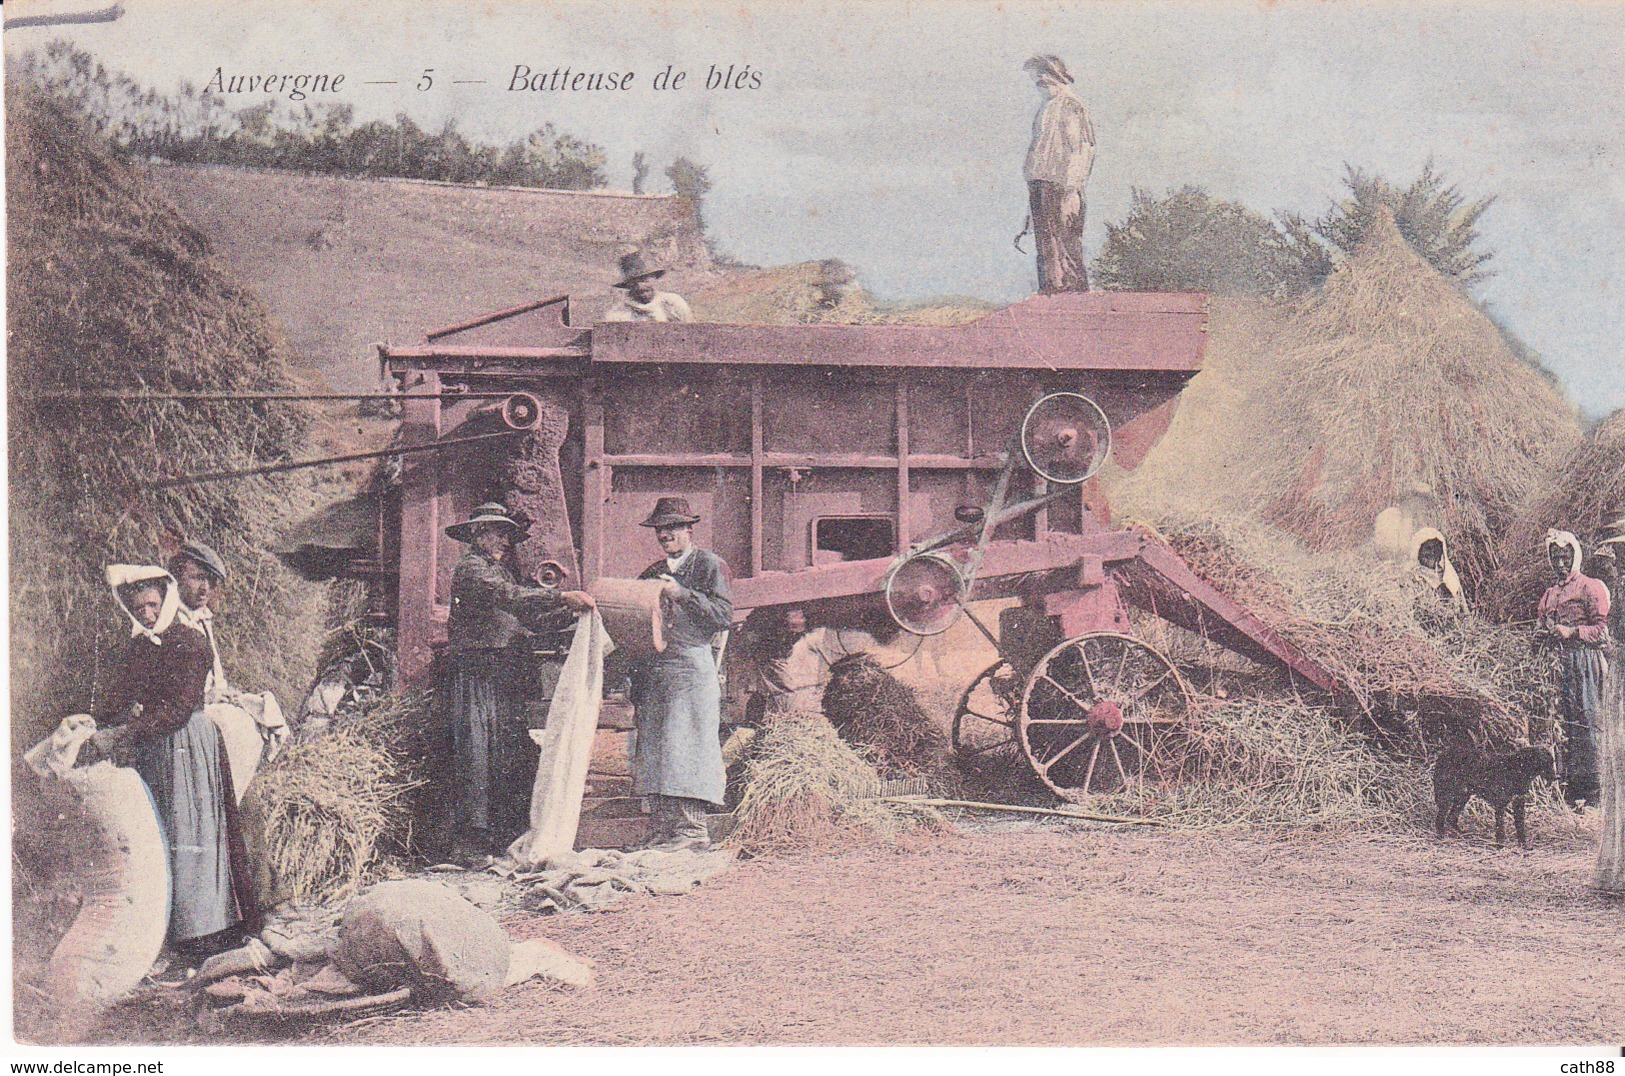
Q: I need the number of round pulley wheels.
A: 4